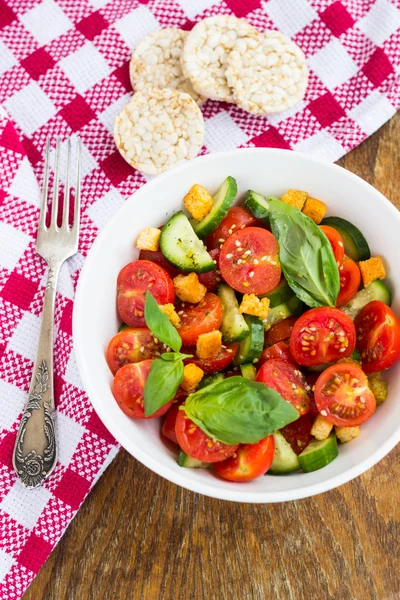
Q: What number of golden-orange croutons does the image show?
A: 13